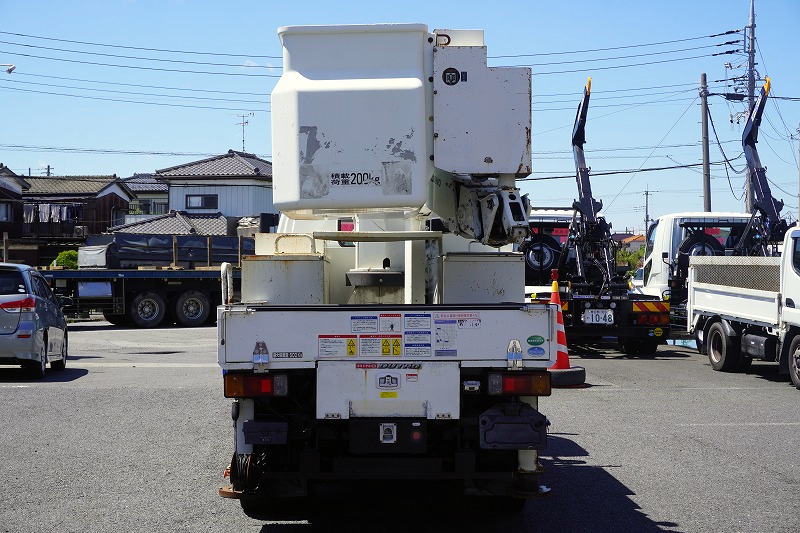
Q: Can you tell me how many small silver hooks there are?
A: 2